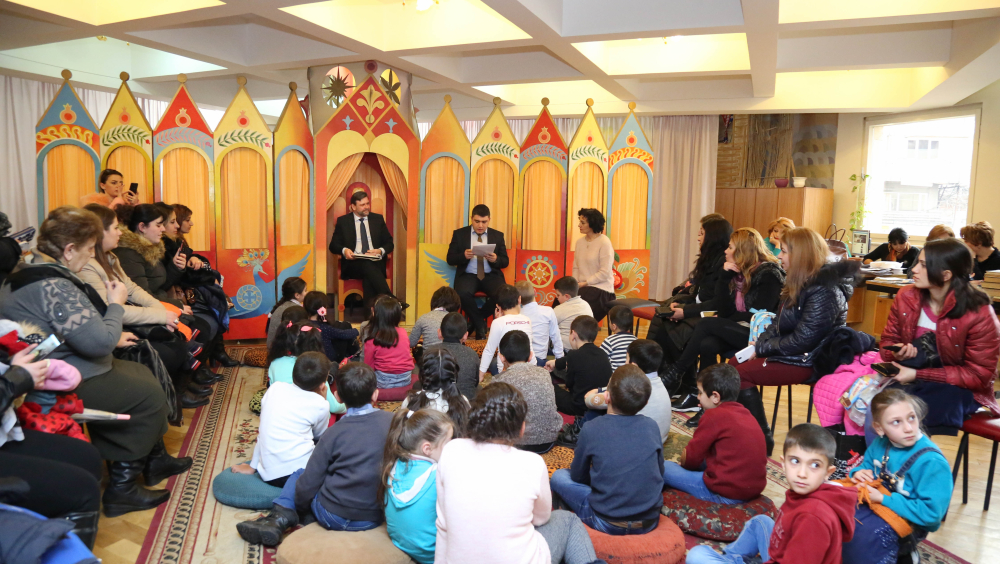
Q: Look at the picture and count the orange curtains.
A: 12